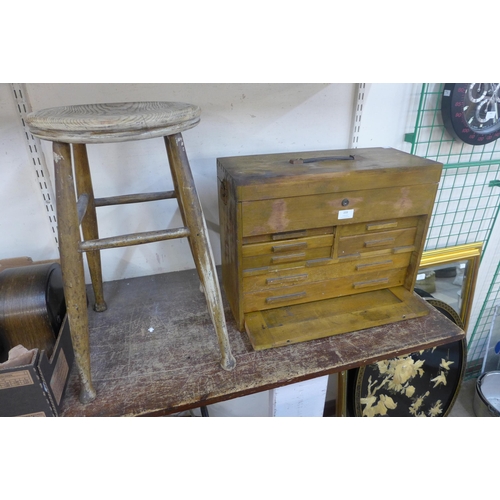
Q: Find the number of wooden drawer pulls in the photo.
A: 9